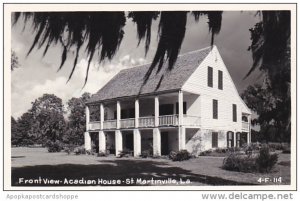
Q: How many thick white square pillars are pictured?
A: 6